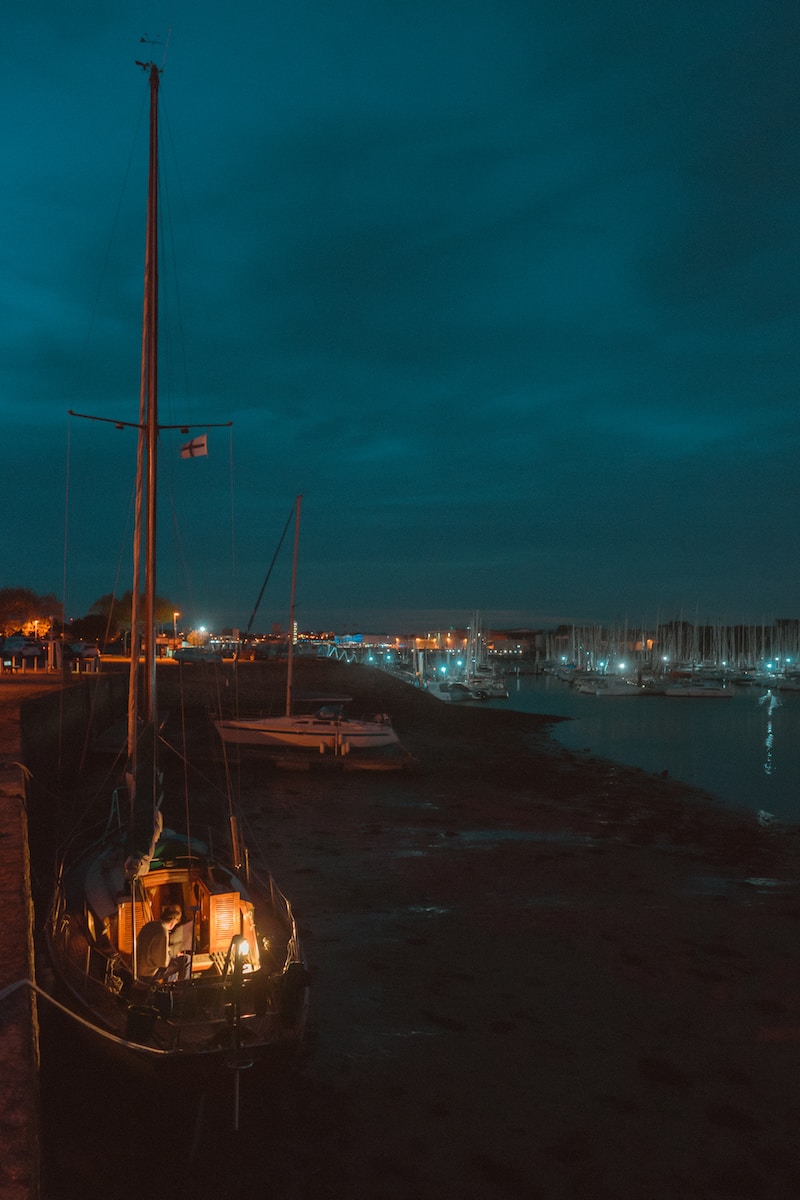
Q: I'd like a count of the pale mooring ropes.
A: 1